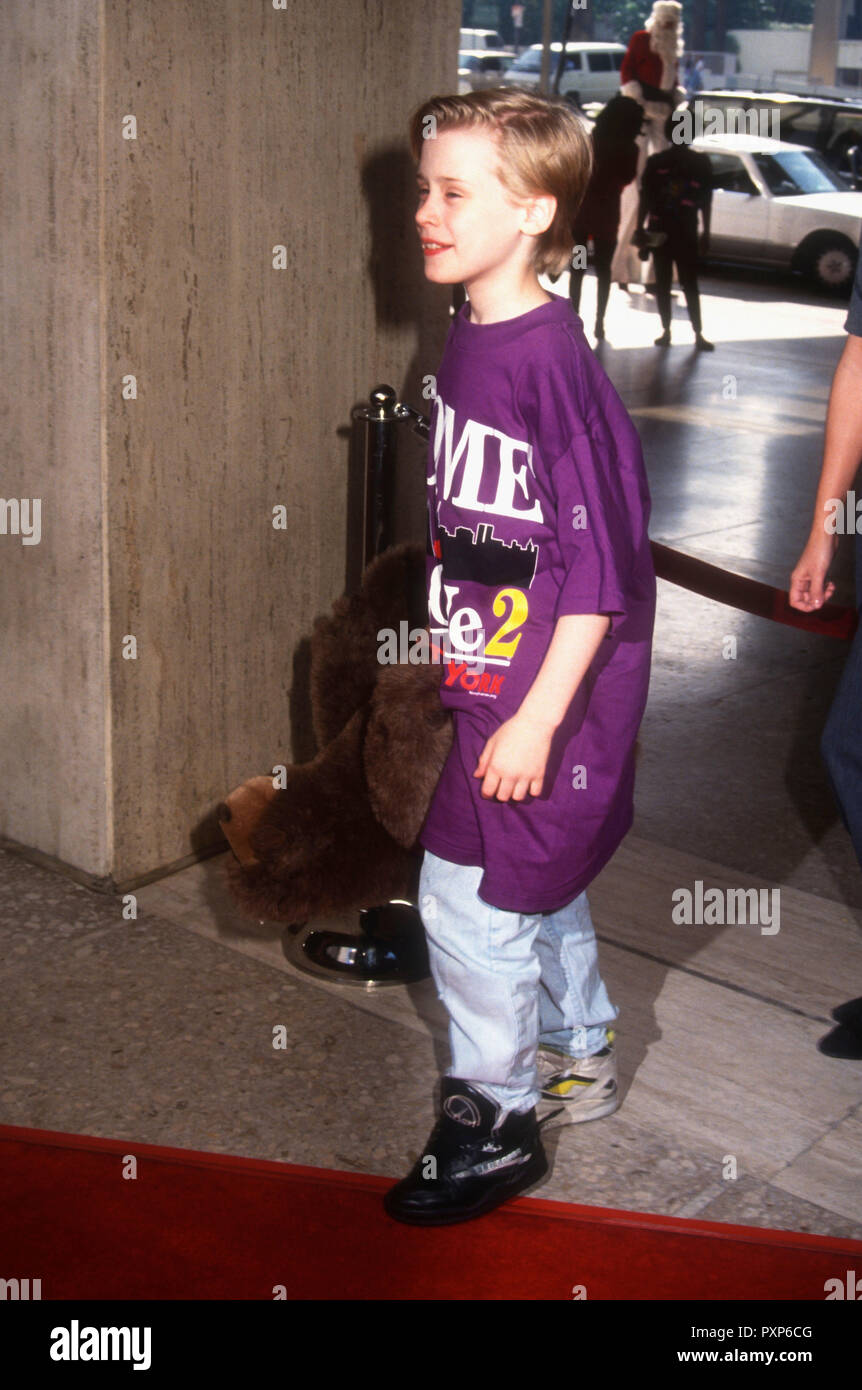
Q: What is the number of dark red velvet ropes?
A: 1